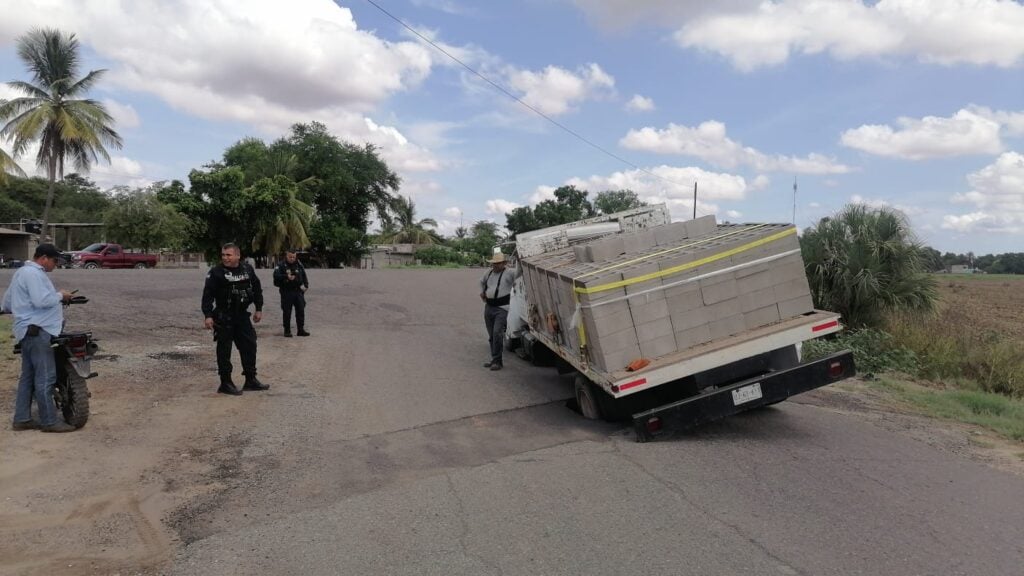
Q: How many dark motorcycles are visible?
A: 1